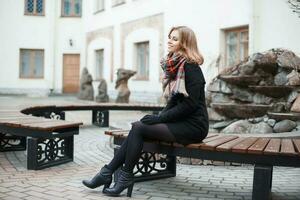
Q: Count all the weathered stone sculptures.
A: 3